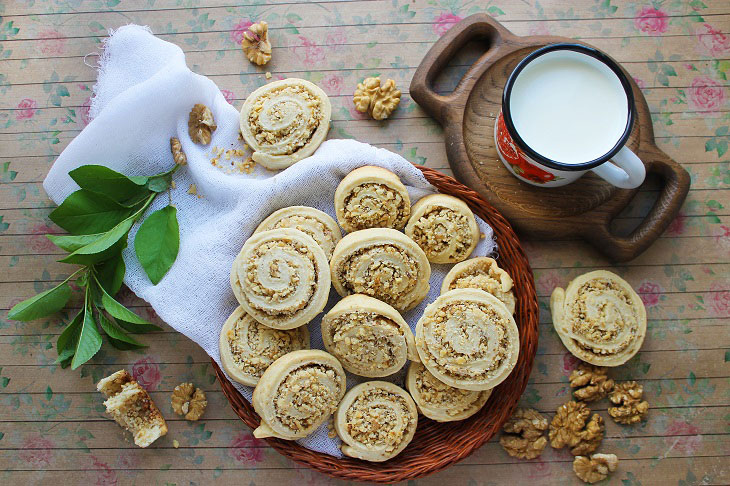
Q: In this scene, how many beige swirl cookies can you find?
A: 14